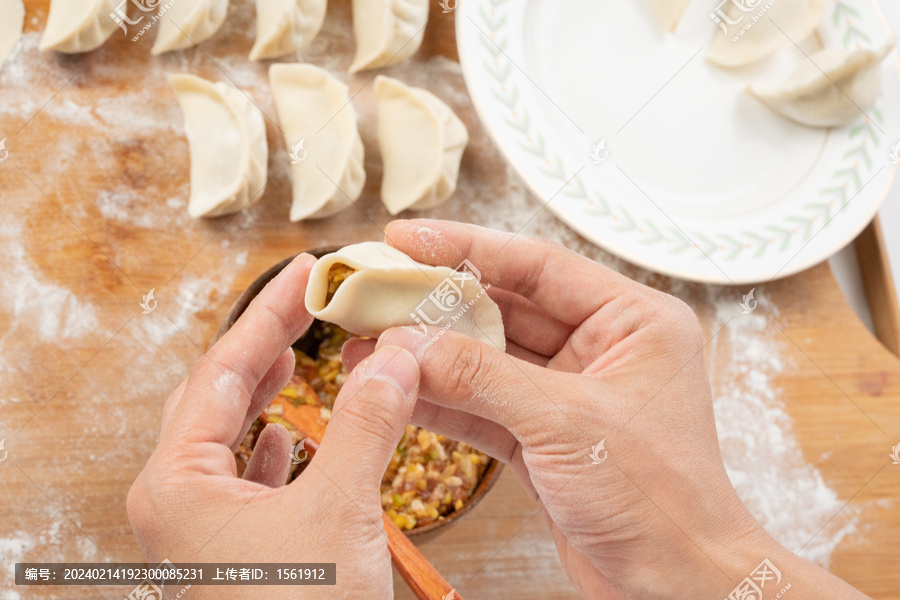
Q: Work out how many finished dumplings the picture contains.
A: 11